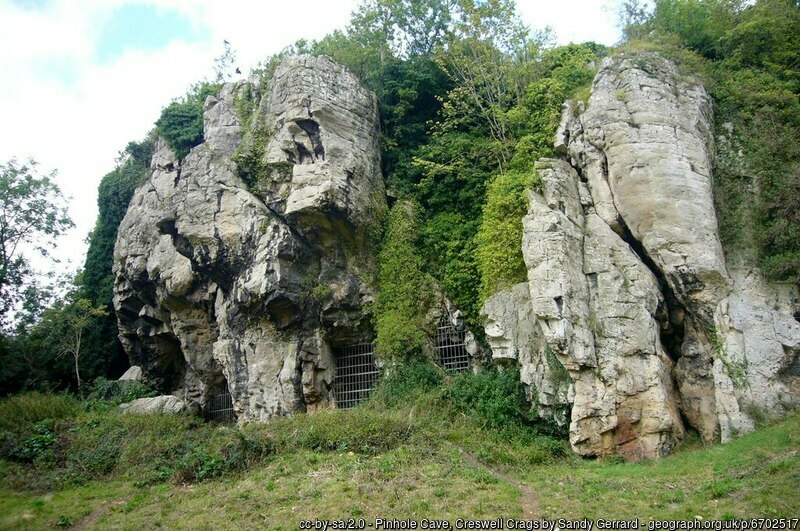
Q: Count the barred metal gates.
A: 3